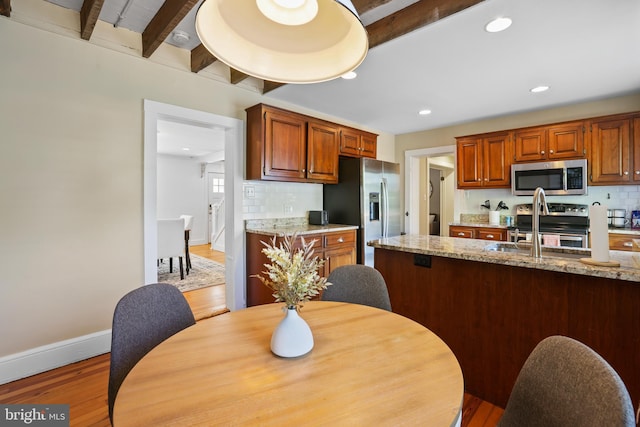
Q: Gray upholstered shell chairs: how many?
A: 3